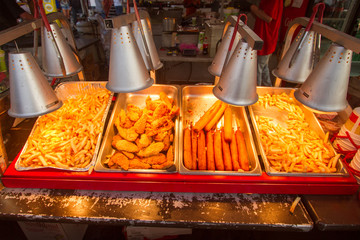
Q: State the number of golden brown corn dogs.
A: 11